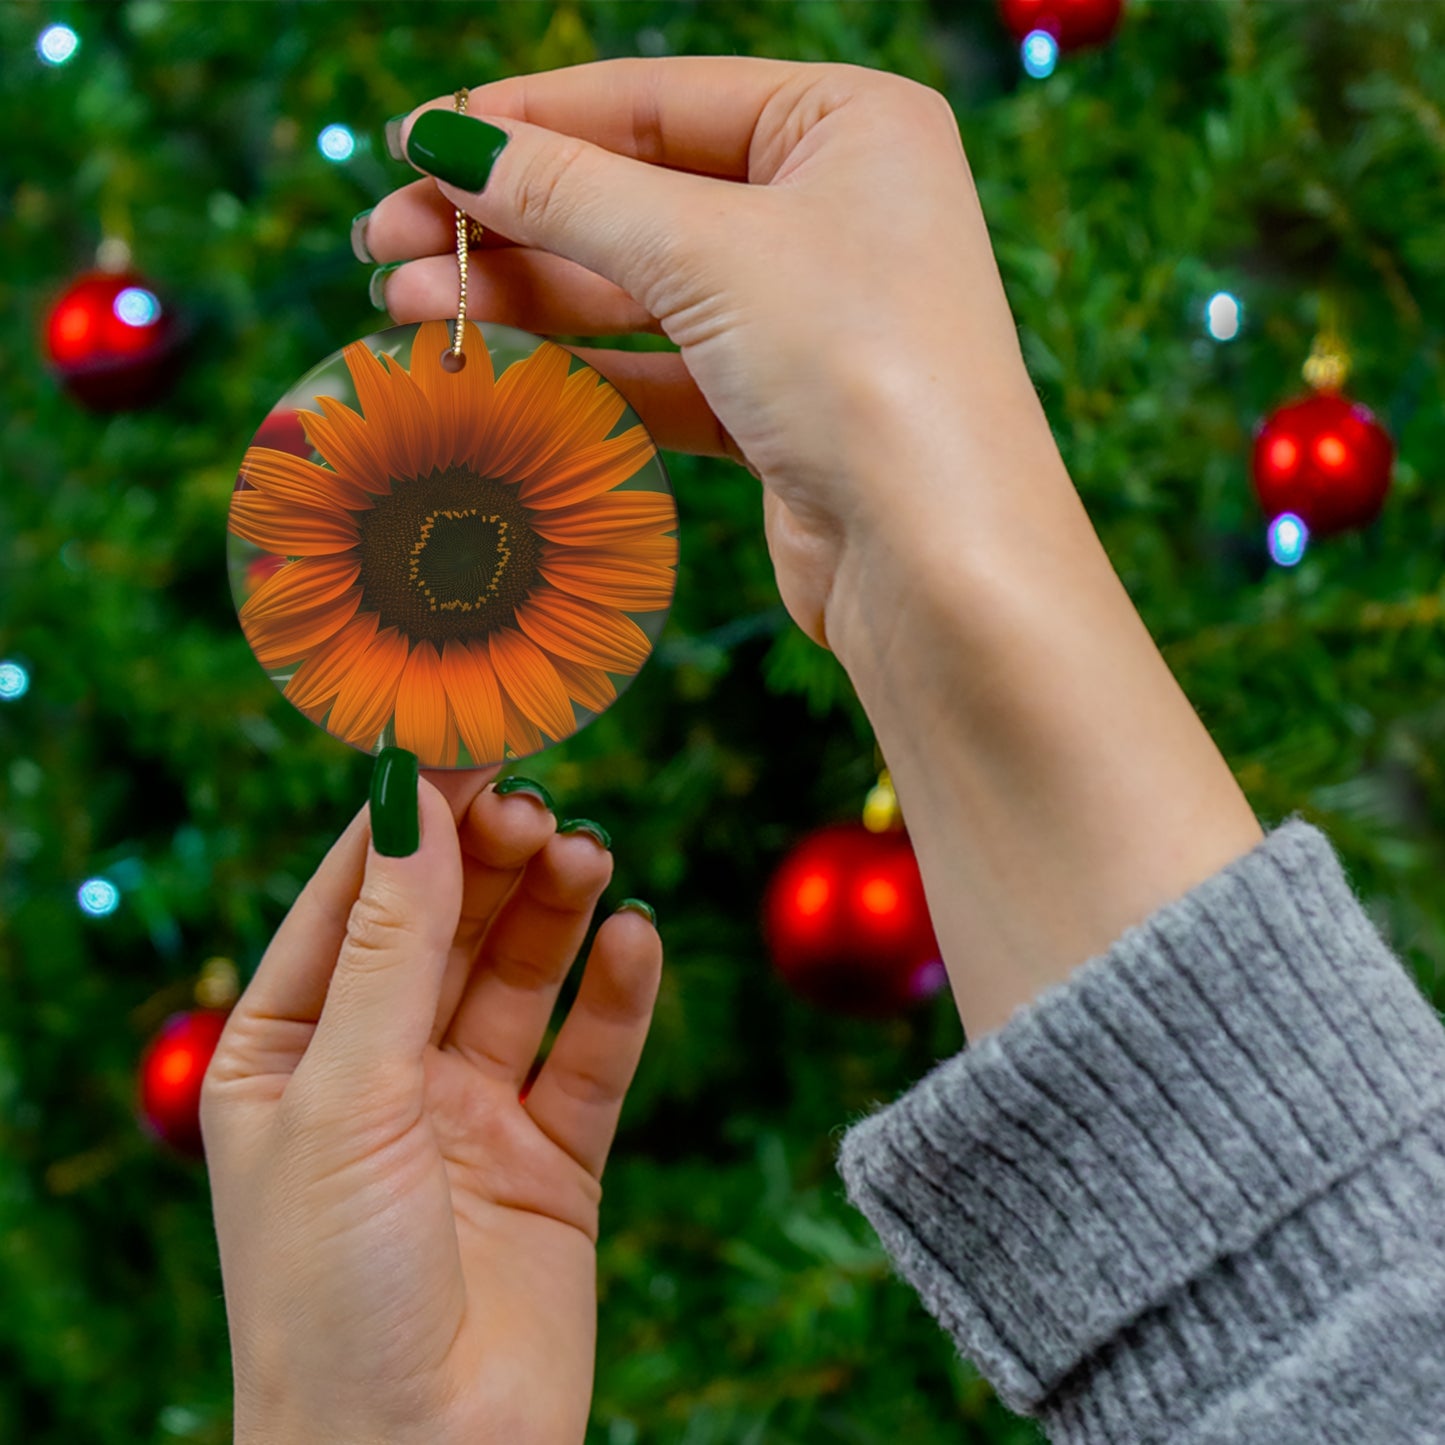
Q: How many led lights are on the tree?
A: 8